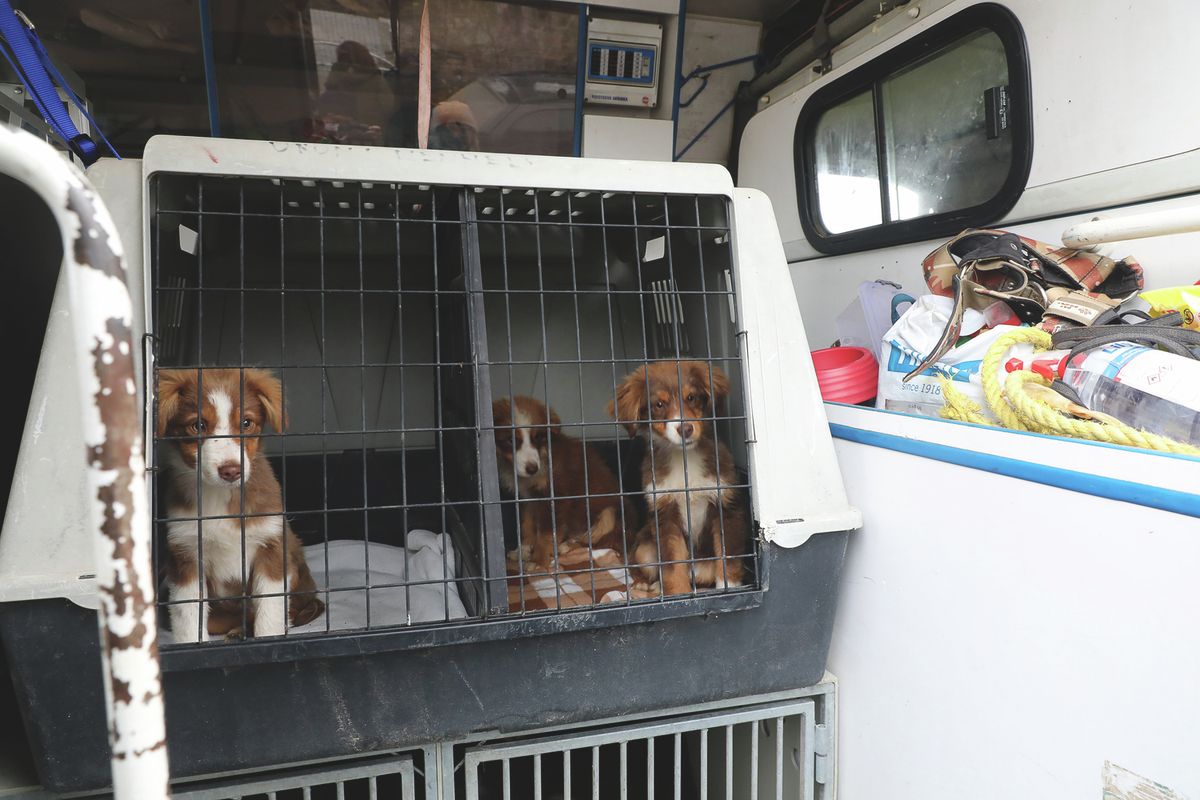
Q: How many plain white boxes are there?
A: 1